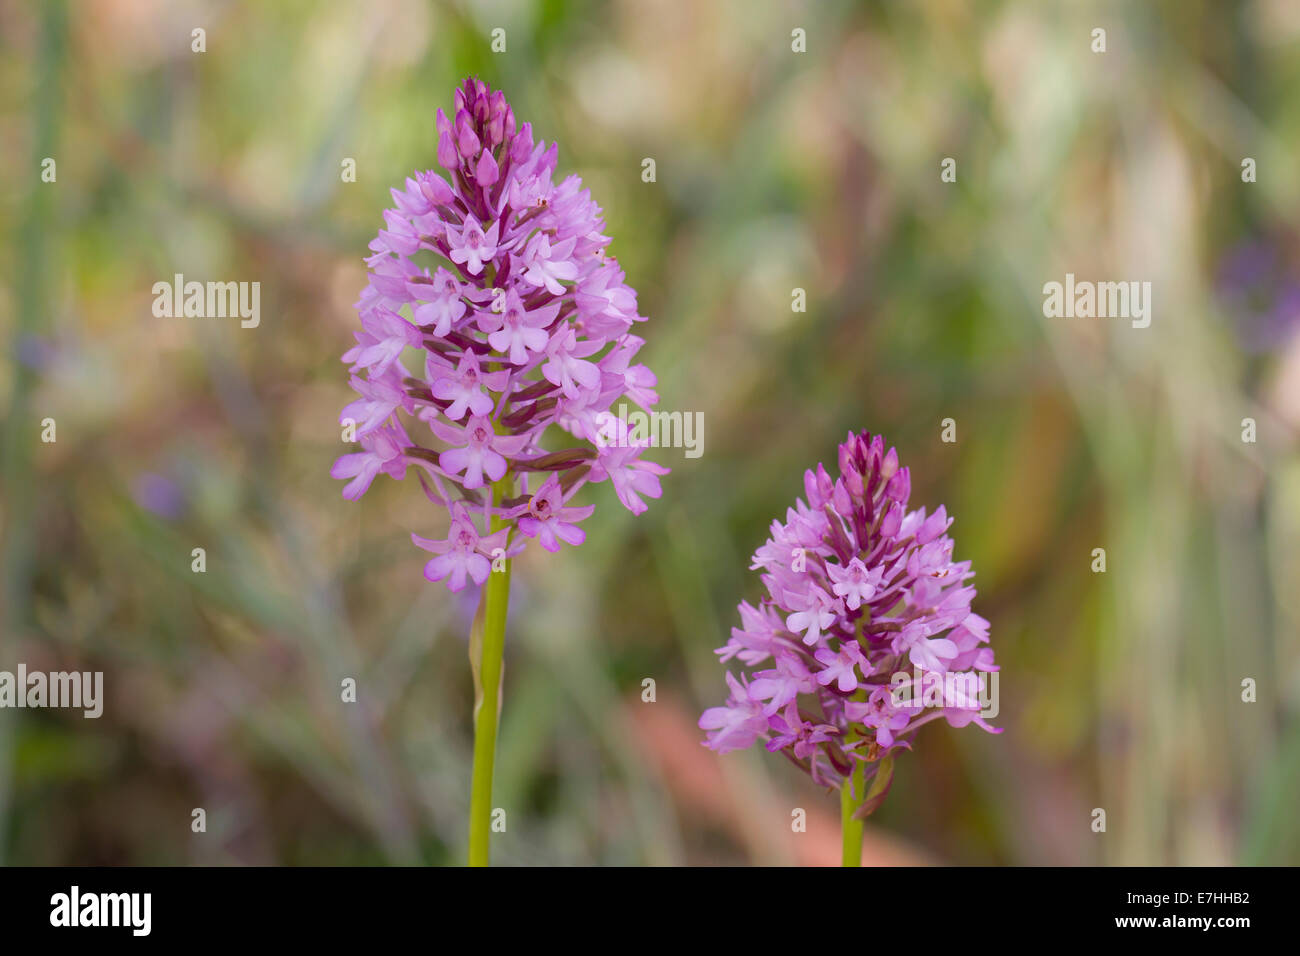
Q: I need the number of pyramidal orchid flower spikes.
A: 2